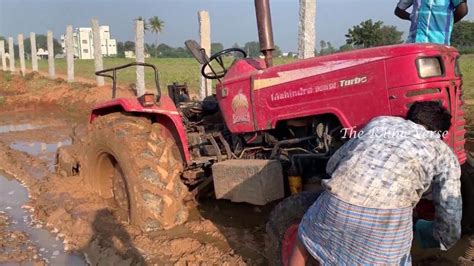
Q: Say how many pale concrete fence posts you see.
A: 10